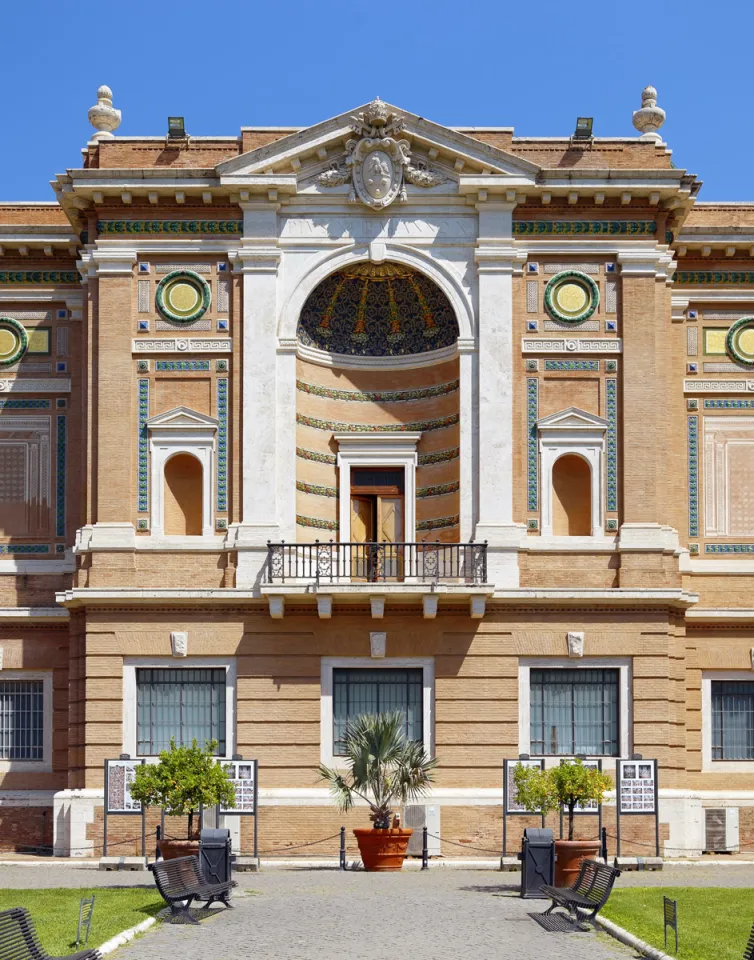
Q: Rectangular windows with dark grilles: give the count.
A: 5